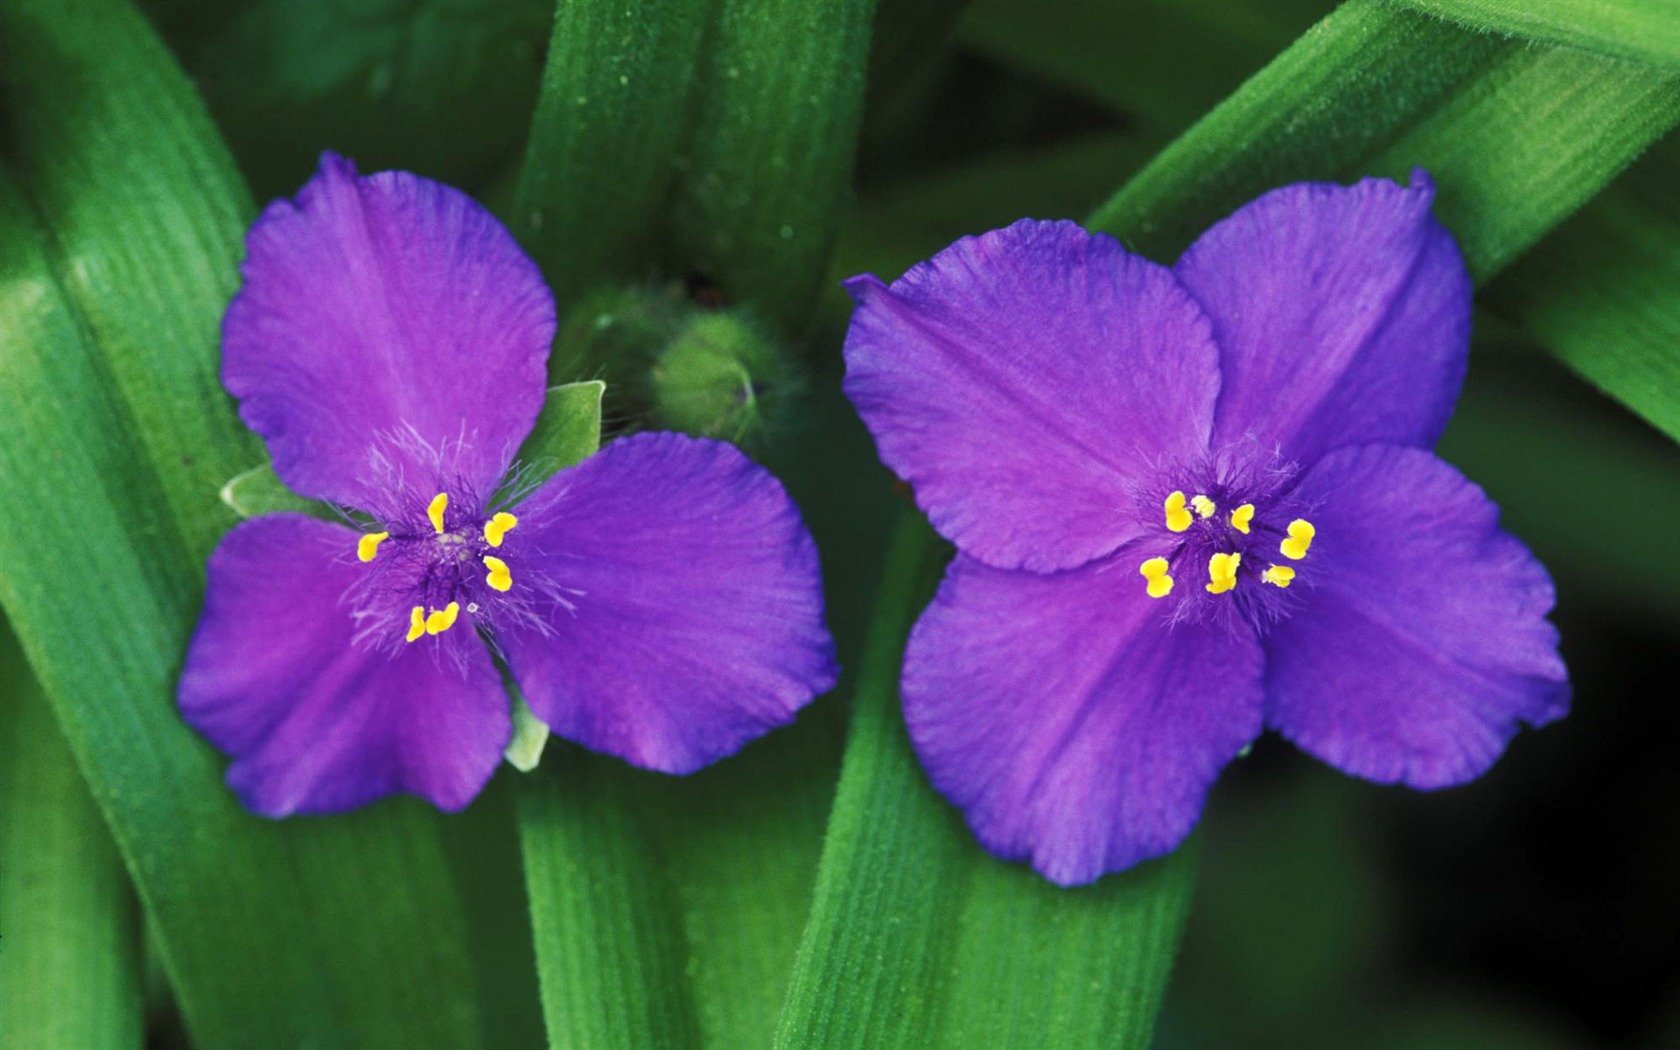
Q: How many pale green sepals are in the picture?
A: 3